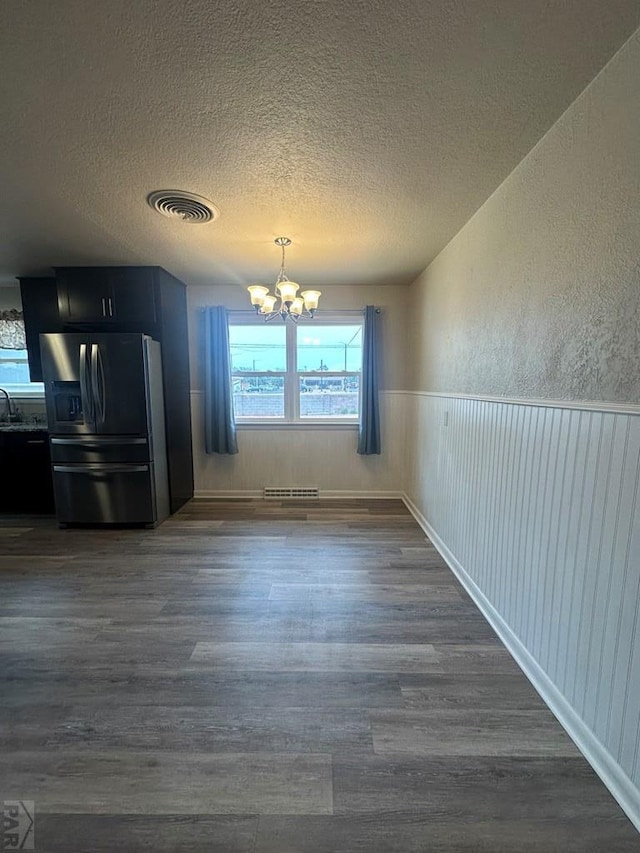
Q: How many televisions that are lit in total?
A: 0